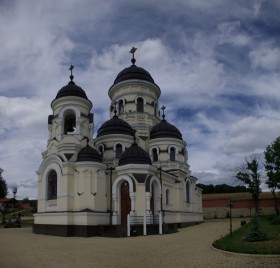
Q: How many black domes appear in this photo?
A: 6